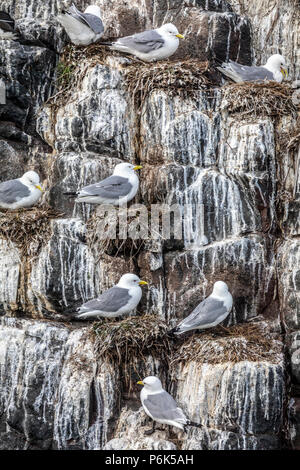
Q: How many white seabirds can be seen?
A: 8